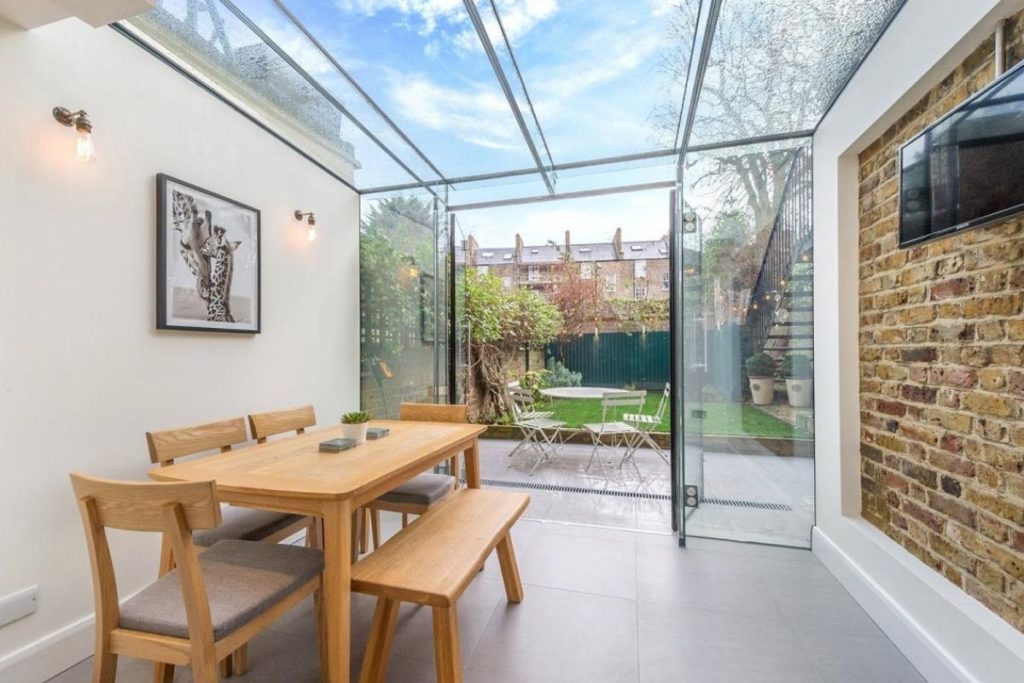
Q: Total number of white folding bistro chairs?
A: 4